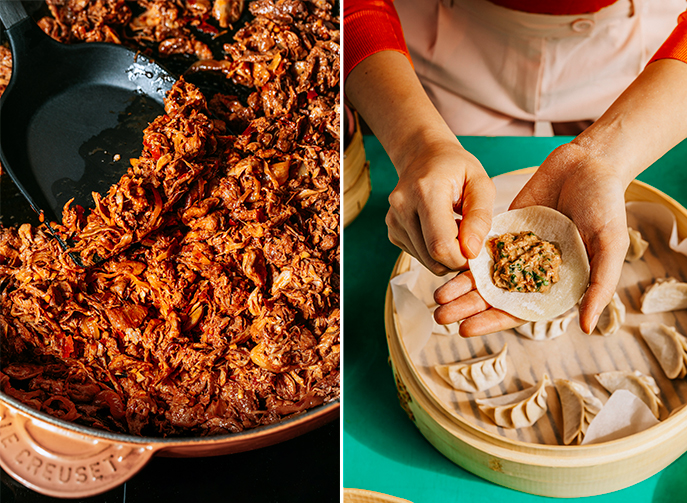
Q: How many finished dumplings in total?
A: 10